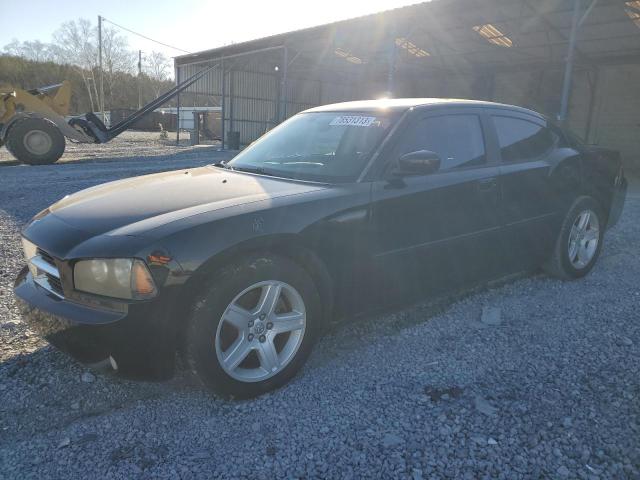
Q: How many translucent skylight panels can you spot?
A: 4